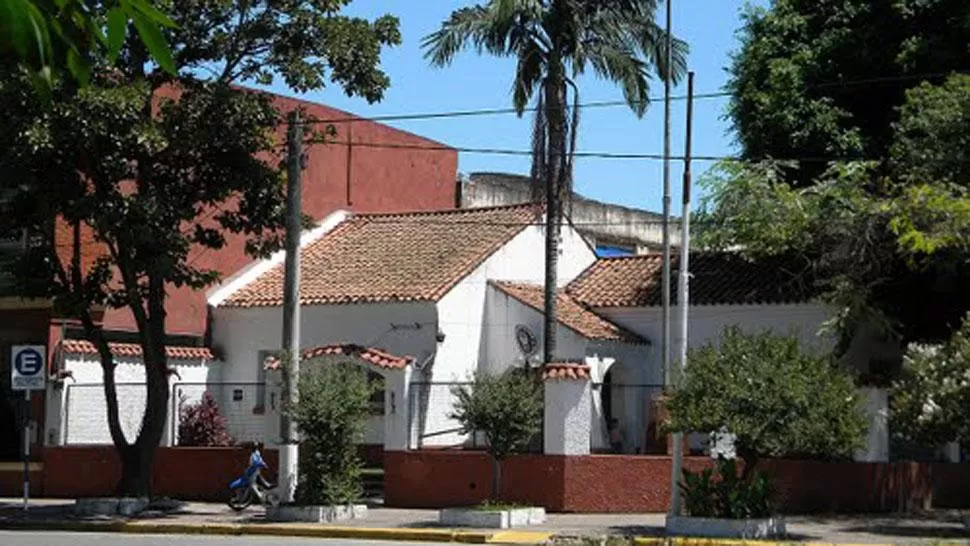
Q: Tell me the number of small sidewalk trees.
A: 3